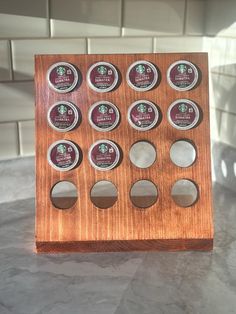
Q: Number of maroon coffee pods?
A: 10